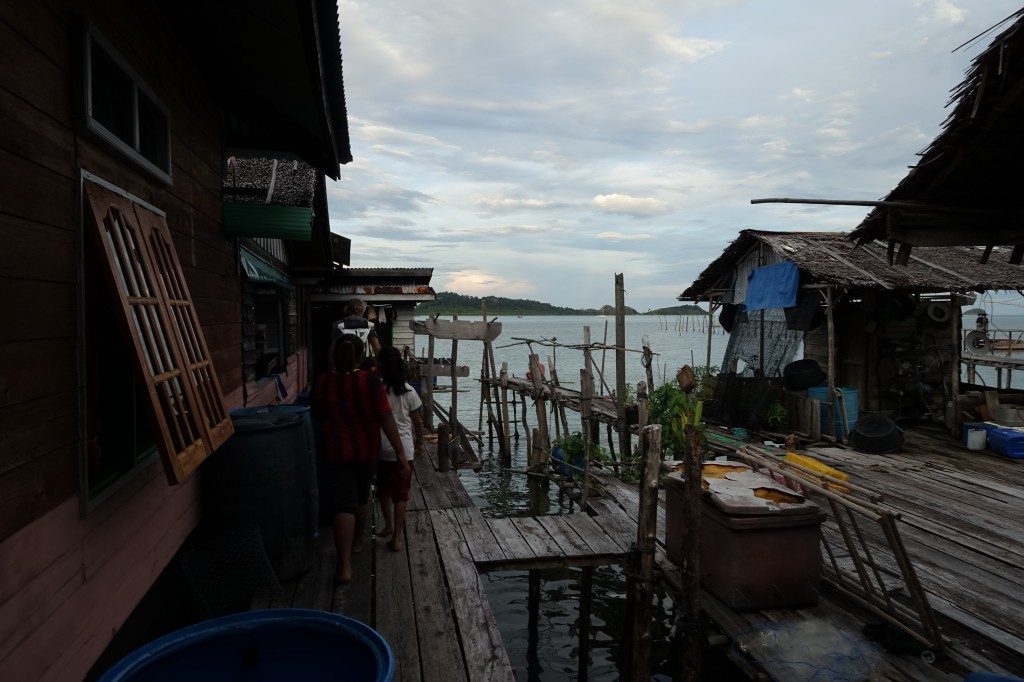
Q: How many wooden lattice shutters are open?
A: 2